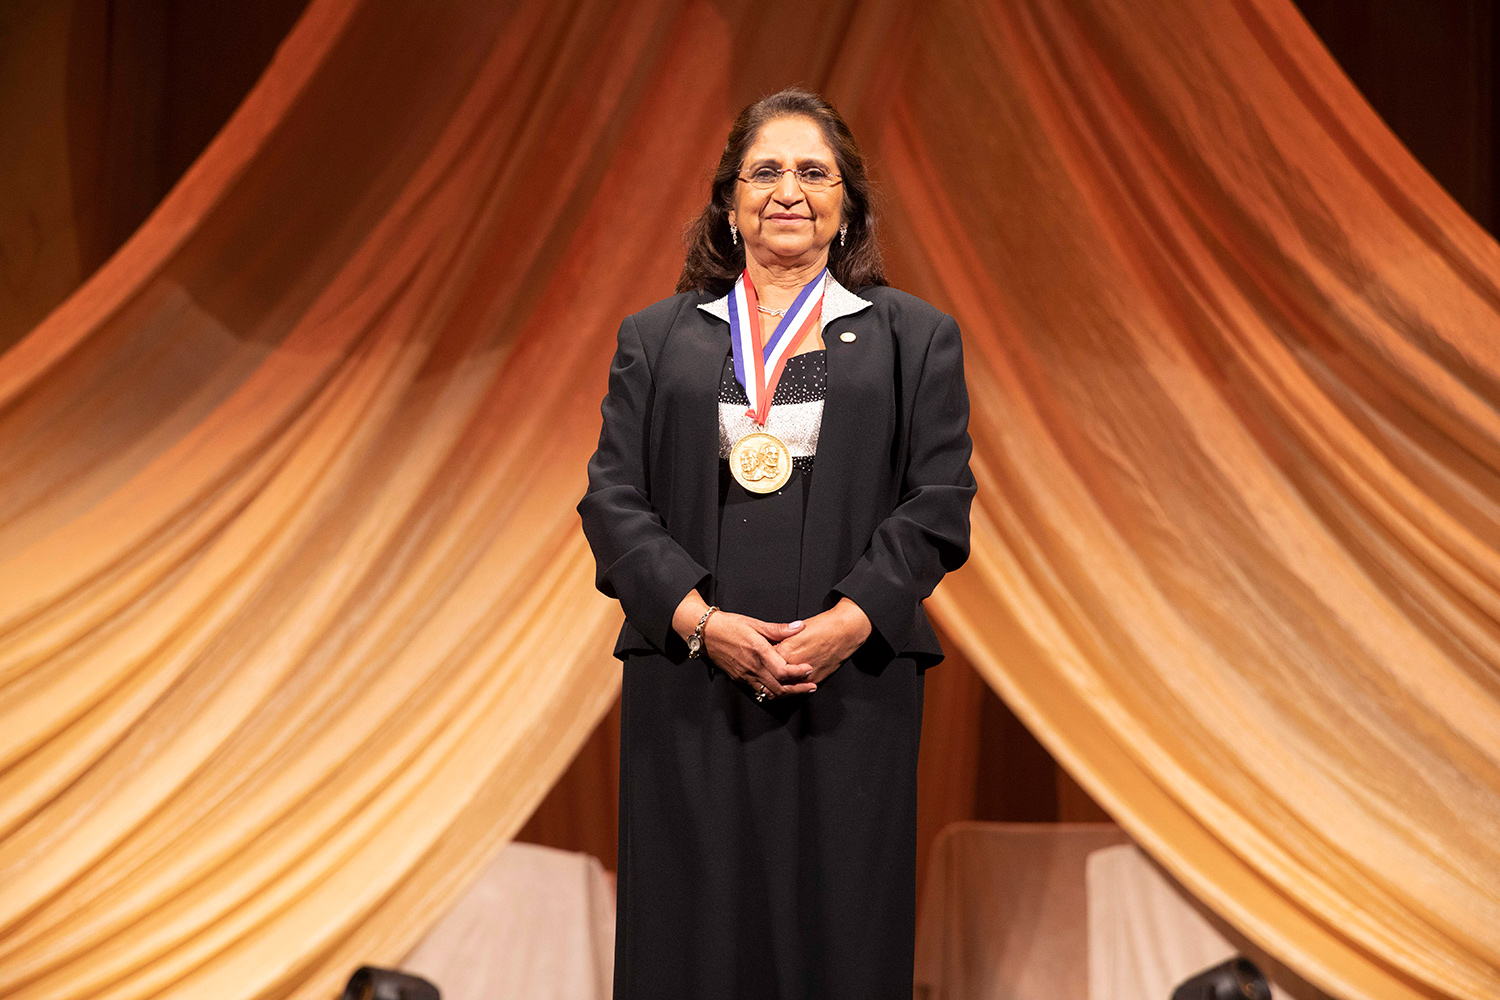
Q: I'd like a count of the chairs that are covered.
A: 3